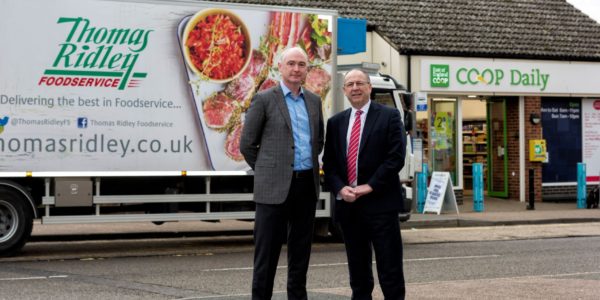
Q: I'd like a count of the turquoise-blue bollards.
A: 3